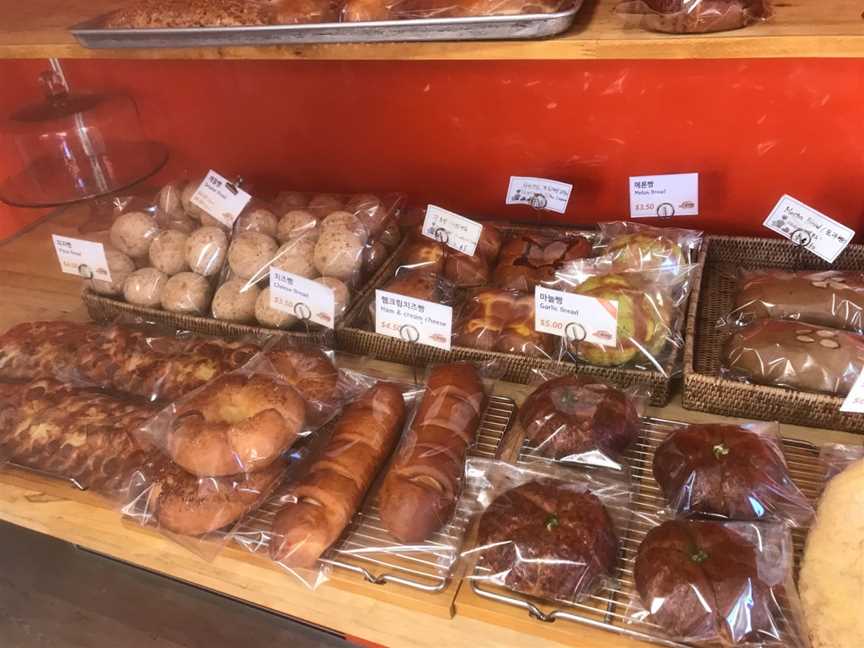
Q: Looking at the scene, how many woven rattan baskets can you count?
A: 3